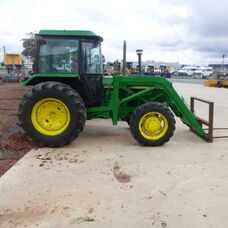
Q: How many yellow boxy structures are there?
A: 1